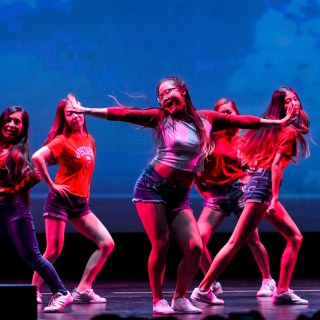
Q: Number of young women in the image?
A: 5